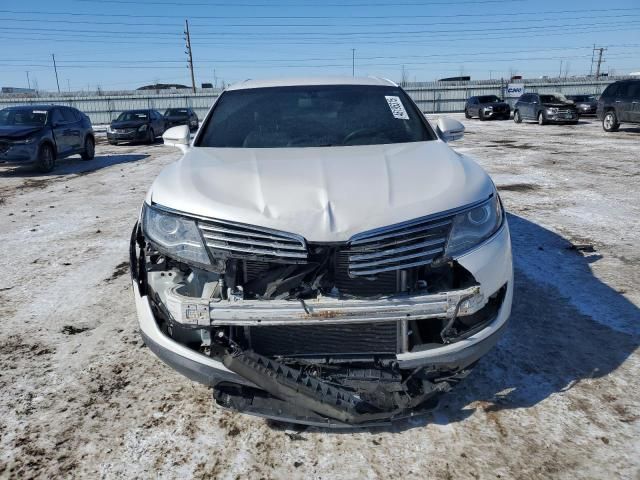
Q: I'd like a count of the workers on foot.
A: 0